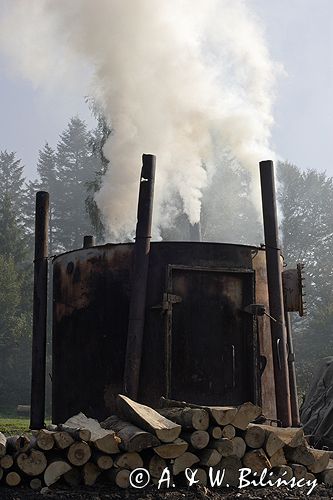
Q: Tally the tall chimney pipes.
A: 3